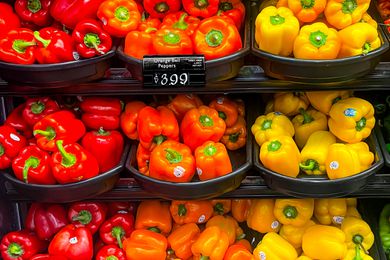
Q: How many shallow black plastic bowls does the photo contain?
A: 6